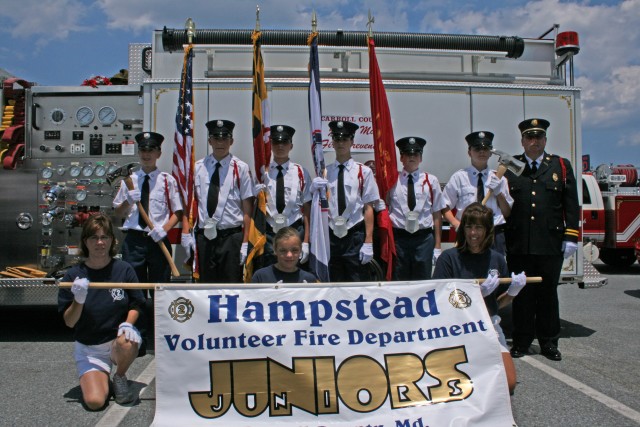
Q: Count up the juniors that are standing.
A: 6